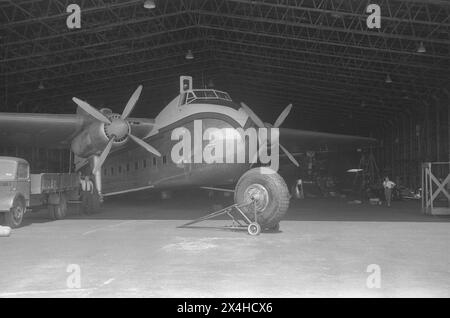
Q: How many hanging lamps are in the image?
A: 5